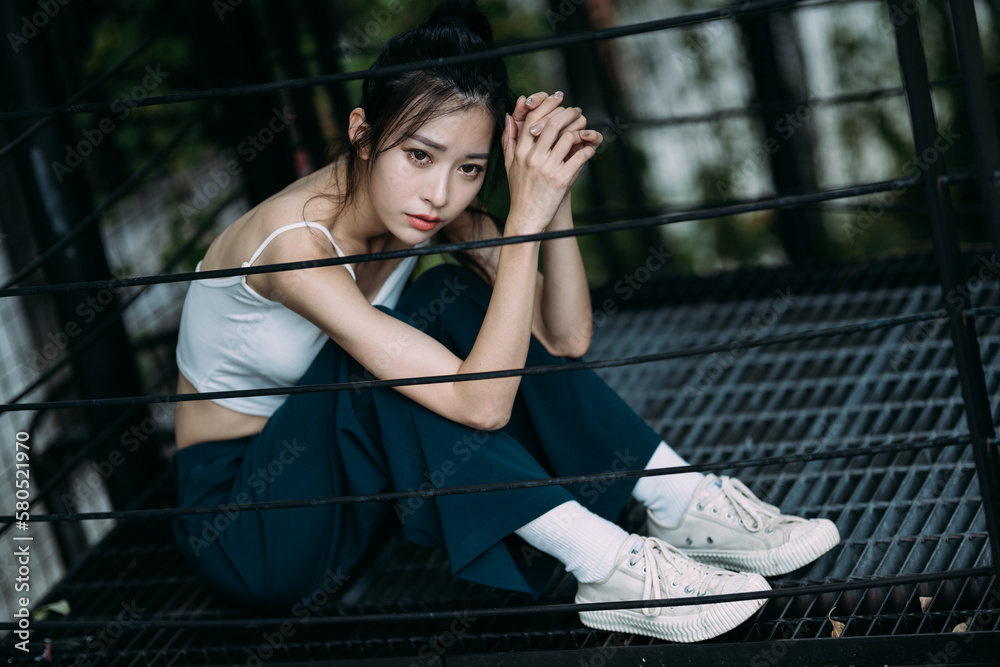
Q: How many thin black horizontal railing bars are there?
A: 5